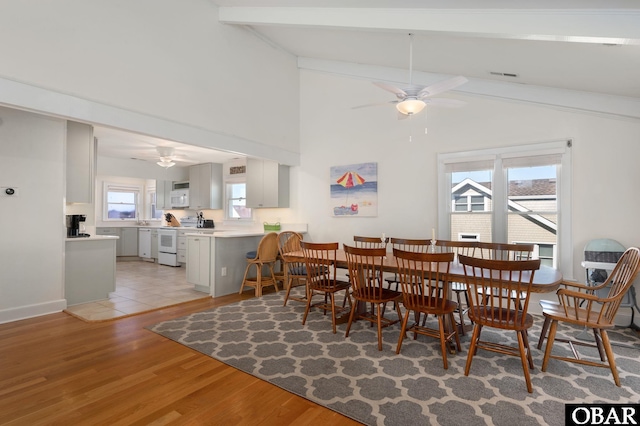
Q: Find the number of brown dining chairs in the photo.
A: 10